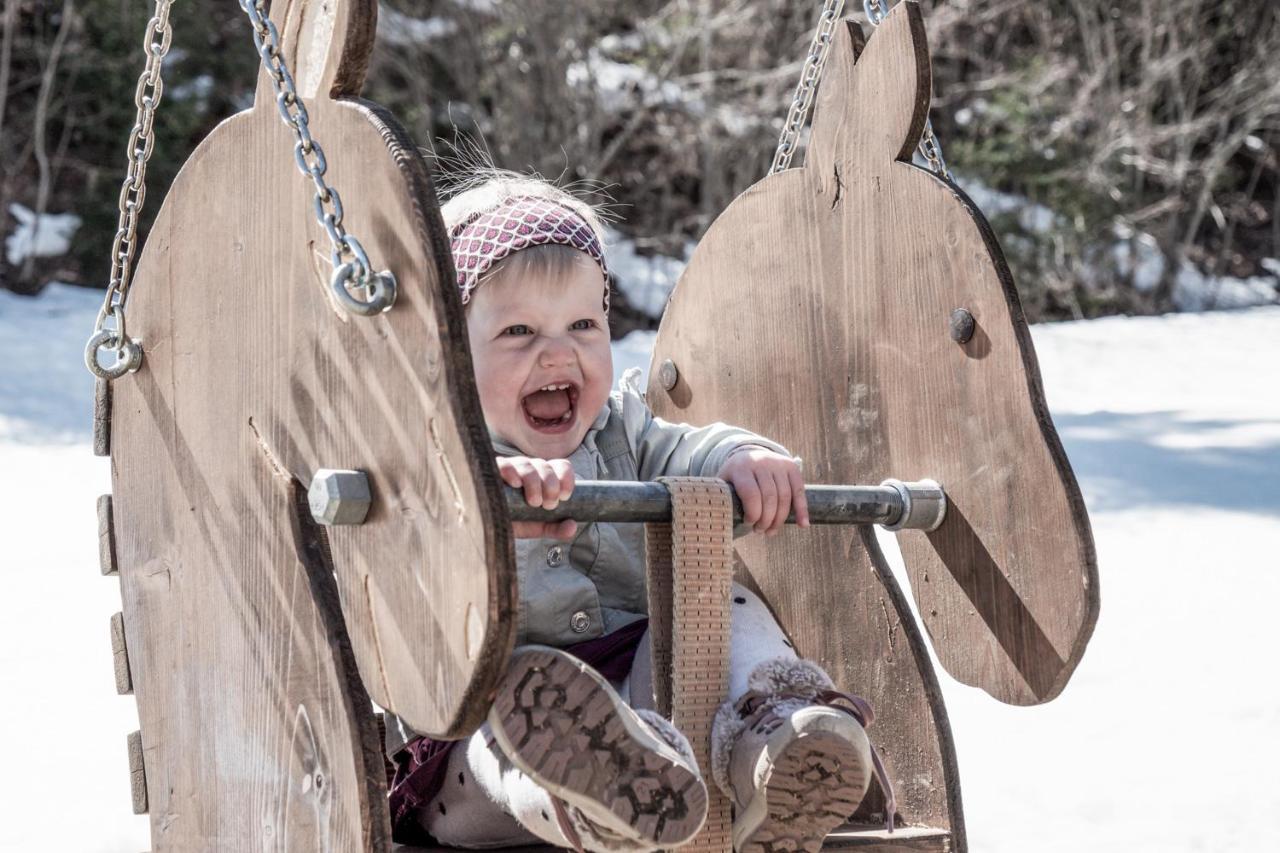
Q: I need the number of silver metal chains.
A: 4